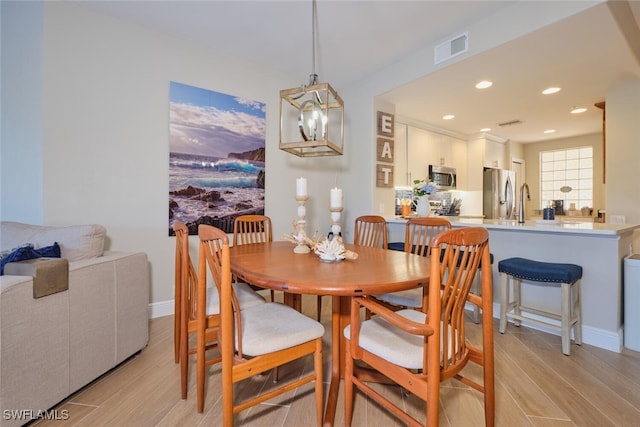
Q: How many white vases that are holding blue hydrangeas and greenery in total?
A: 1